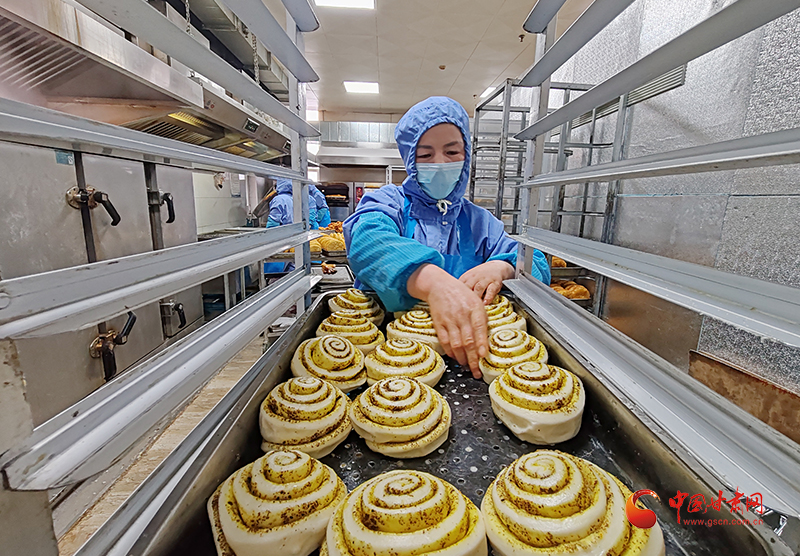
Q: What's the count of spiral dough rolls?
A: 14